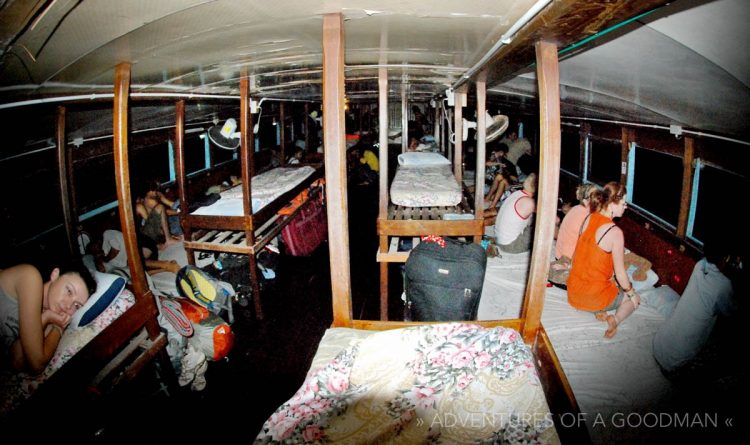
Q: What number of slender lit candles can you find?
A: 0